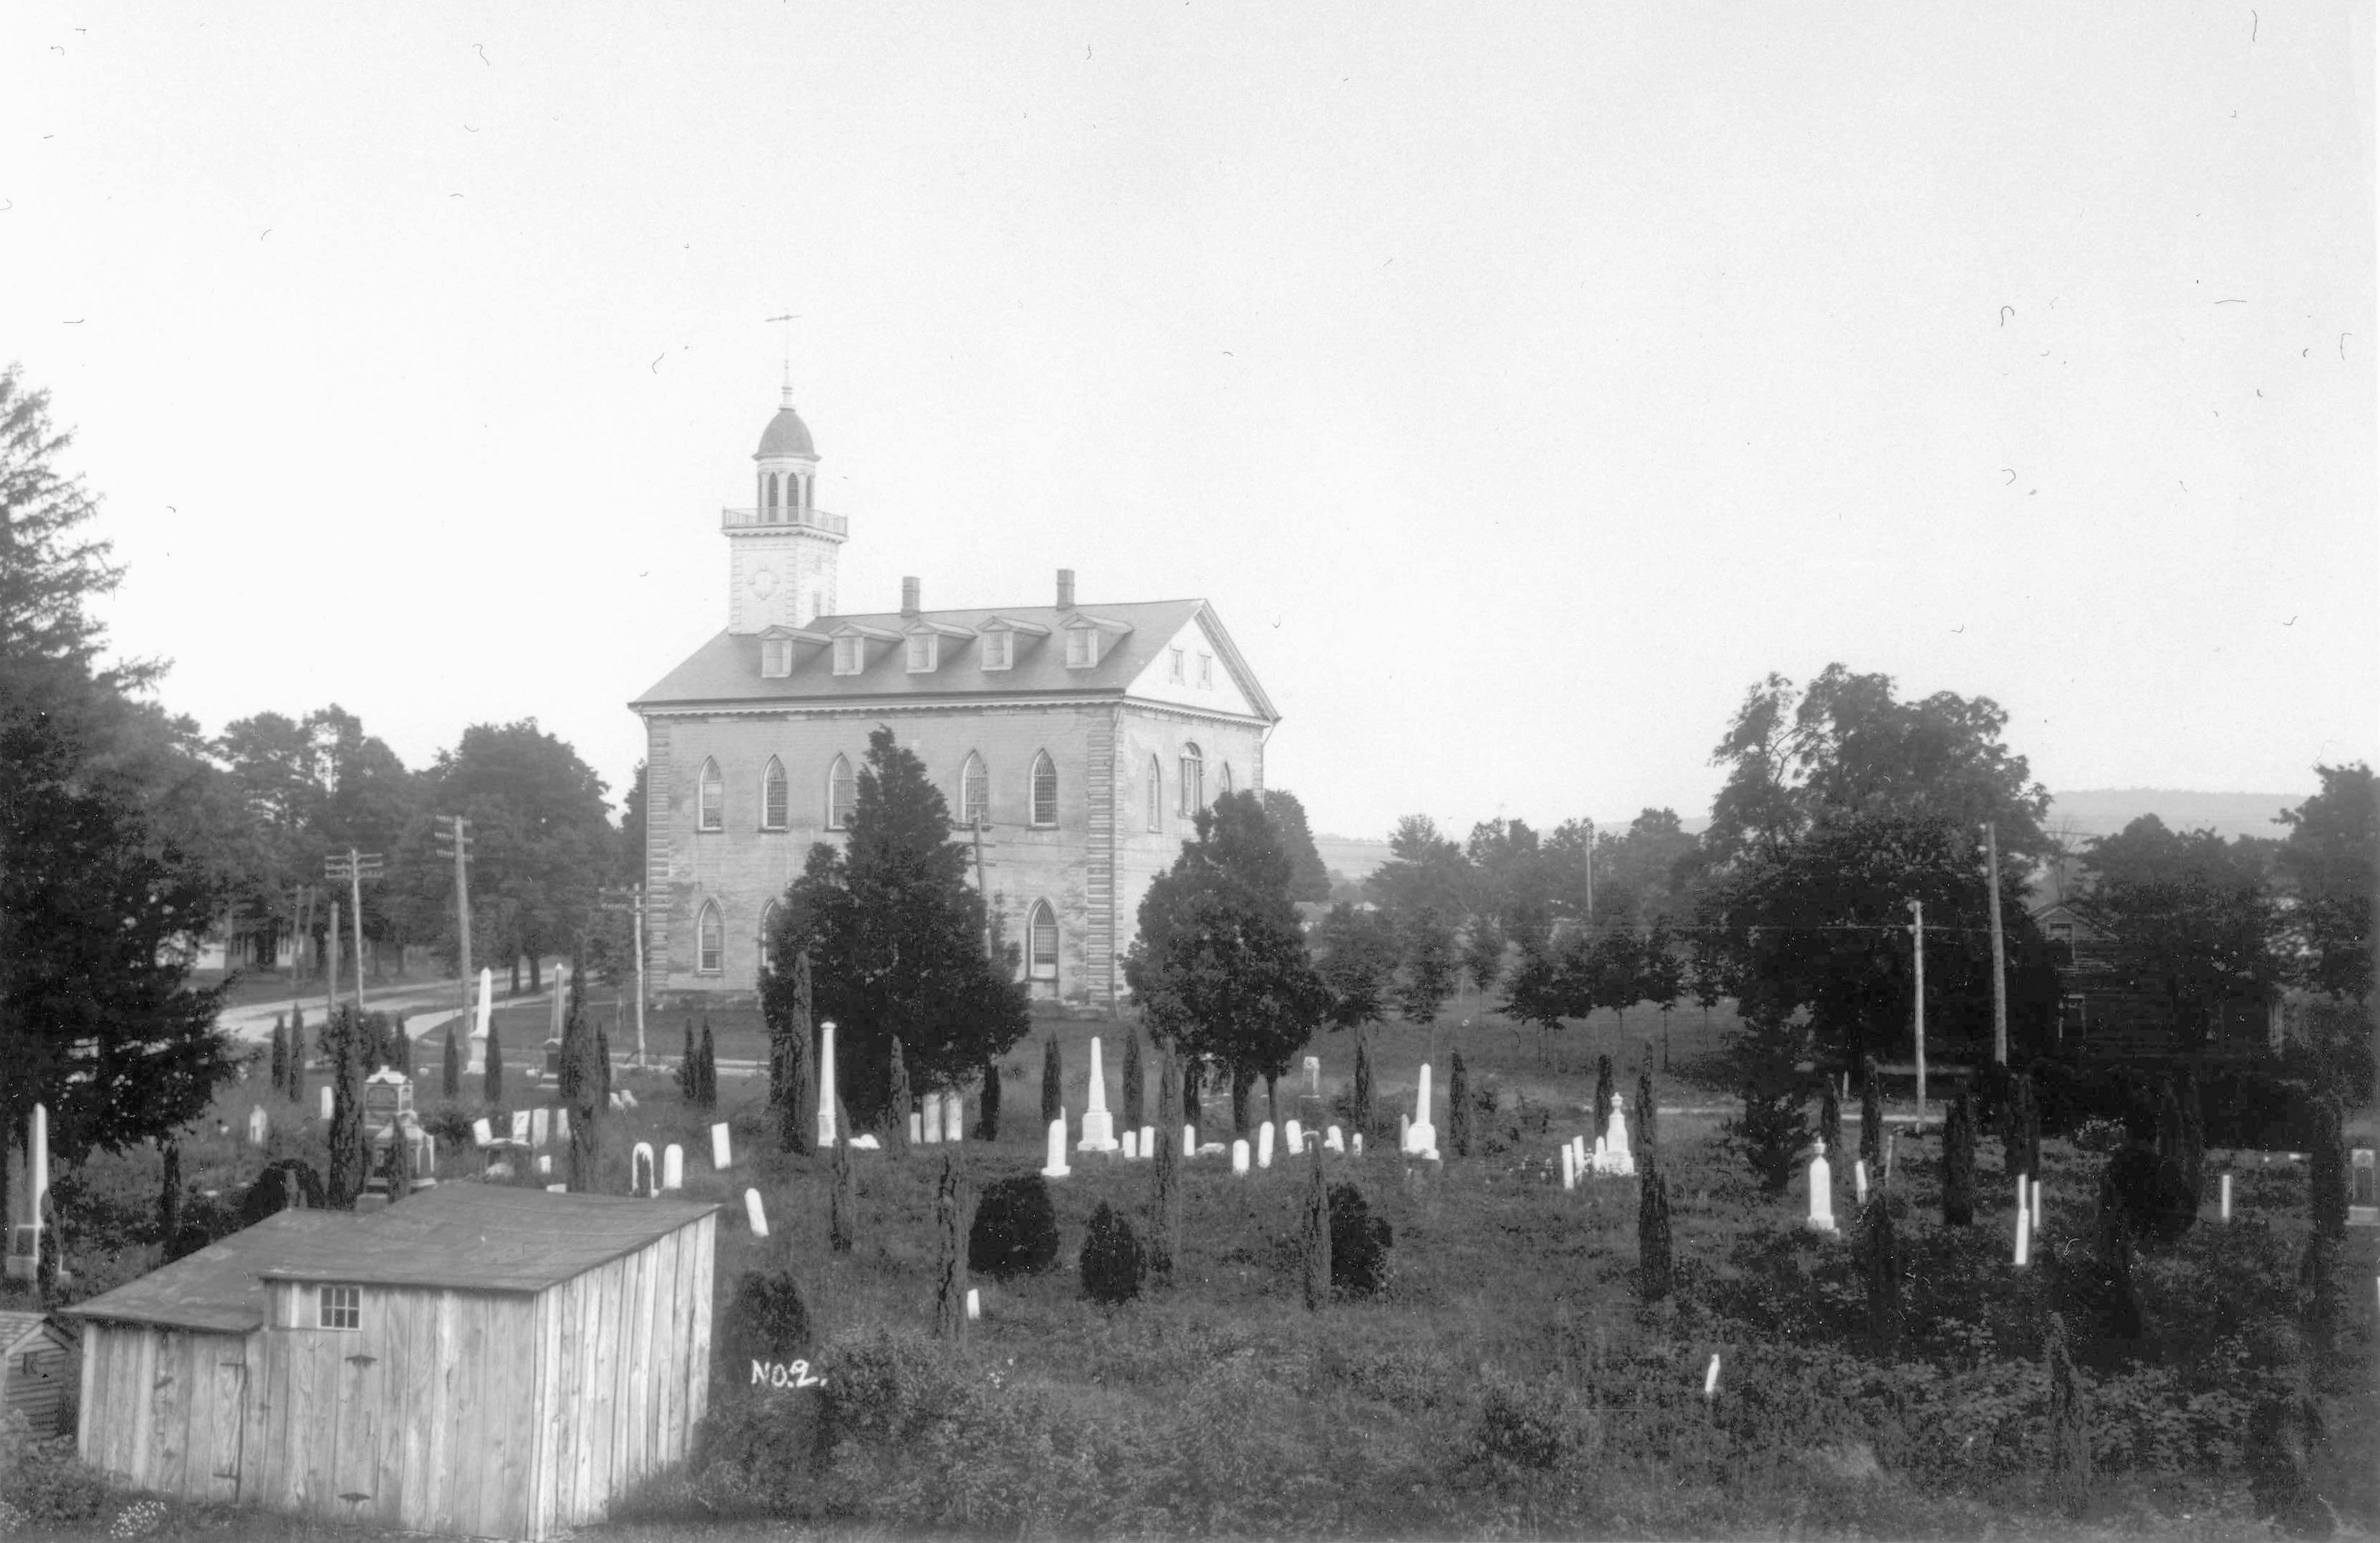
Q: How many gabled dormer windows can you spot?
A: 5